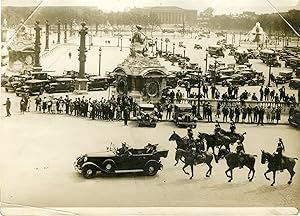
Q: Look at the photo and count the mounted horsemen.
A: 6